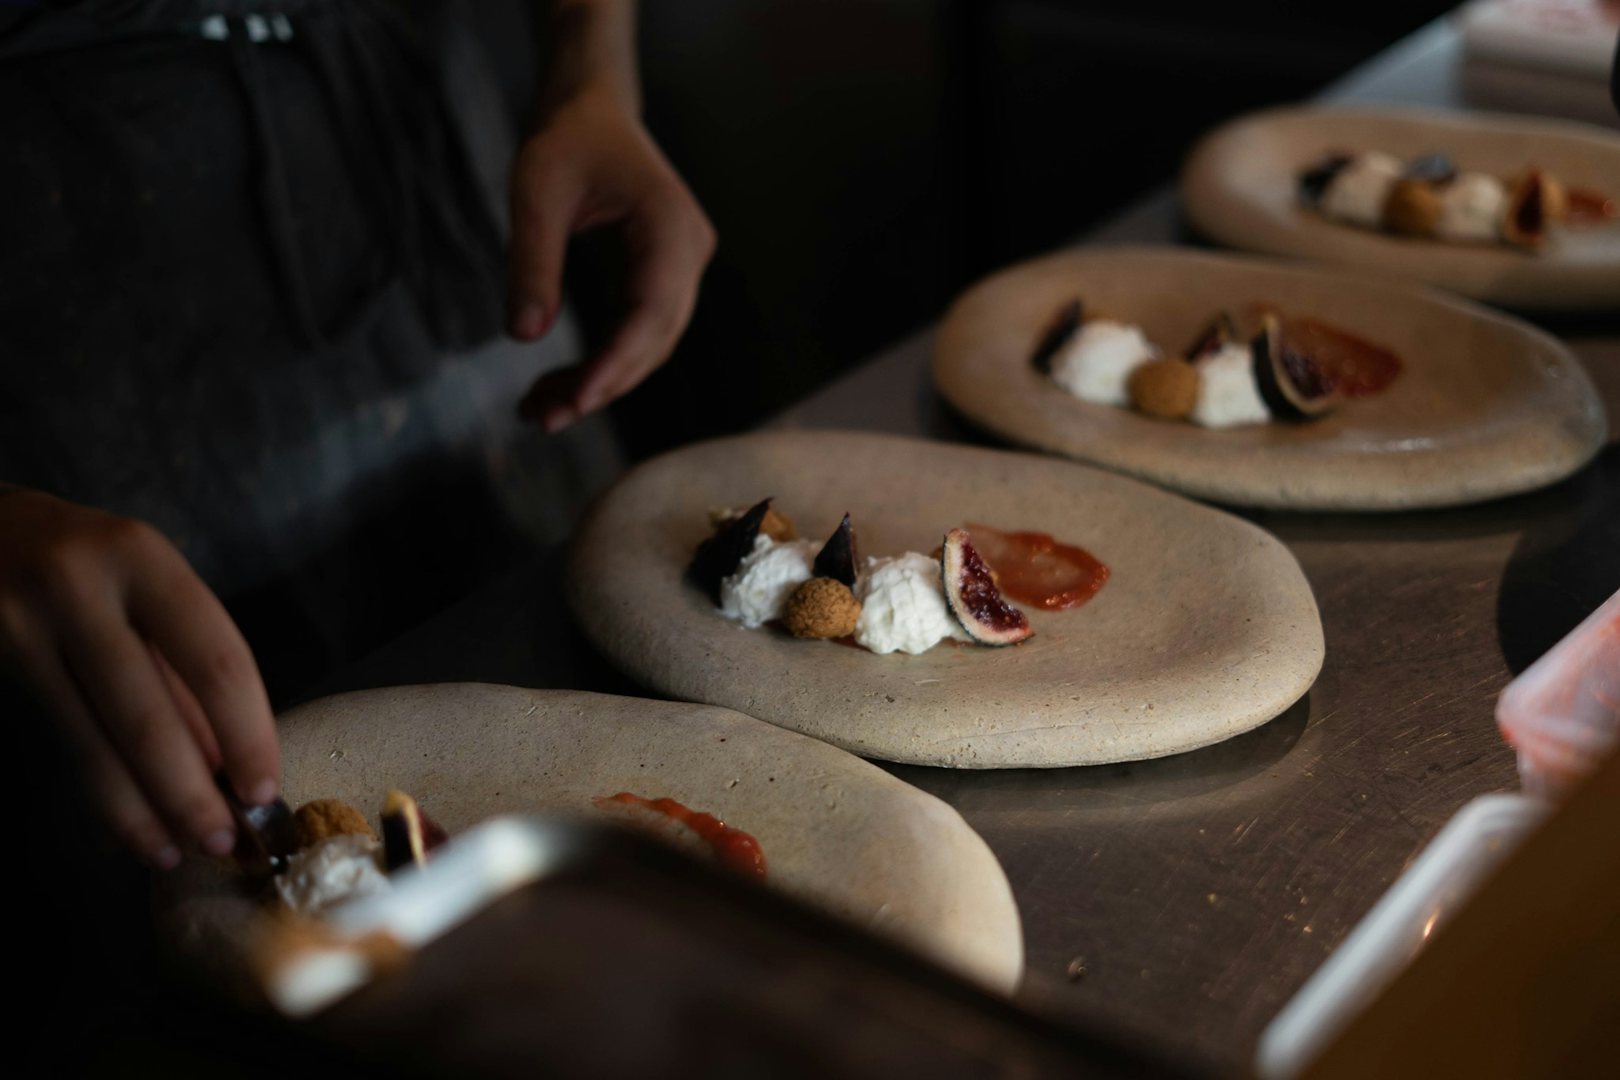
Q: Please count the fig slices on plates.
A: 11